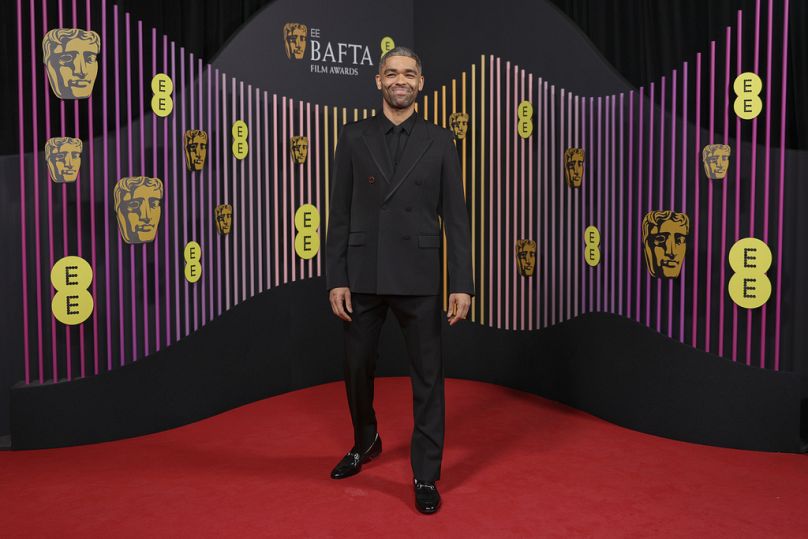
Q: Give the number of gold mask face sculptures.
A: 12